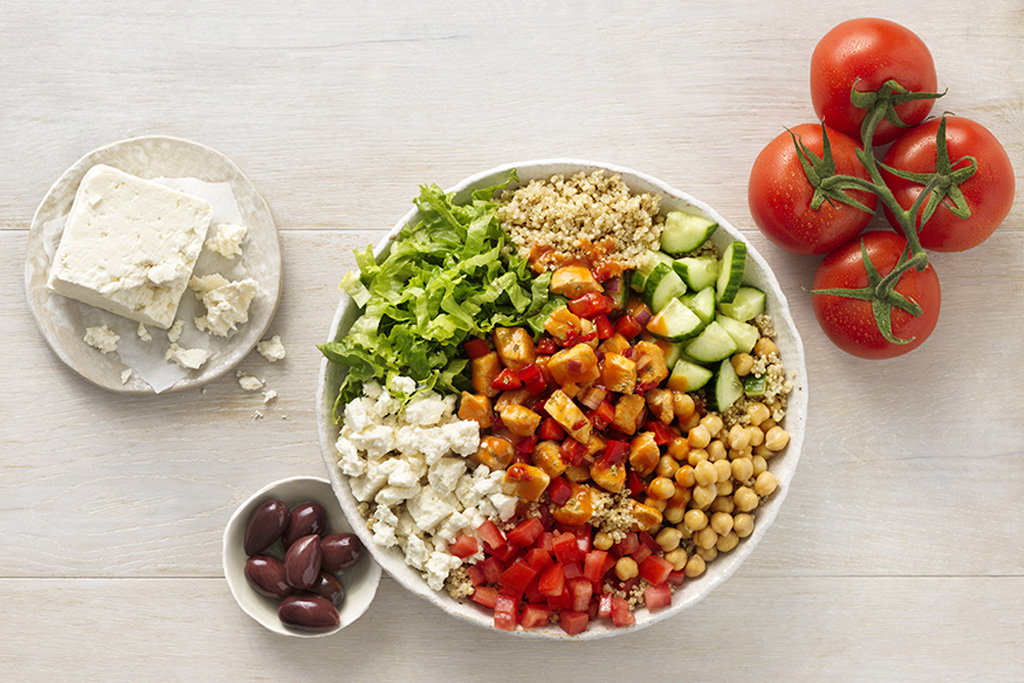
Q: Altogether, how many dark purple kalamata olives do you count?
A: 7